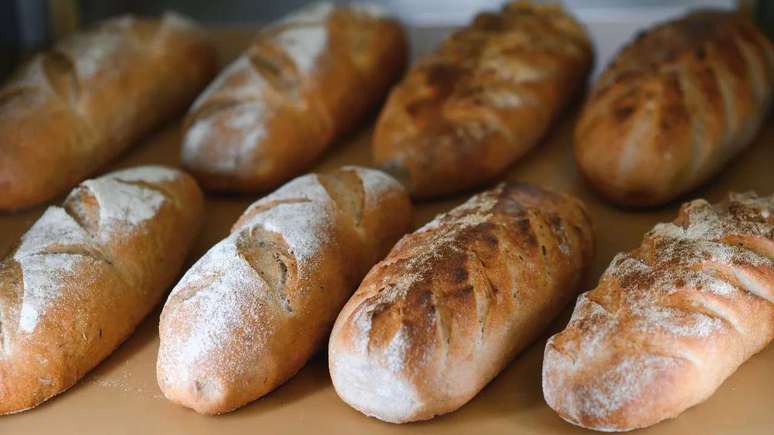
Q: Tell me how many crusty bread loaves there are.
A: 8